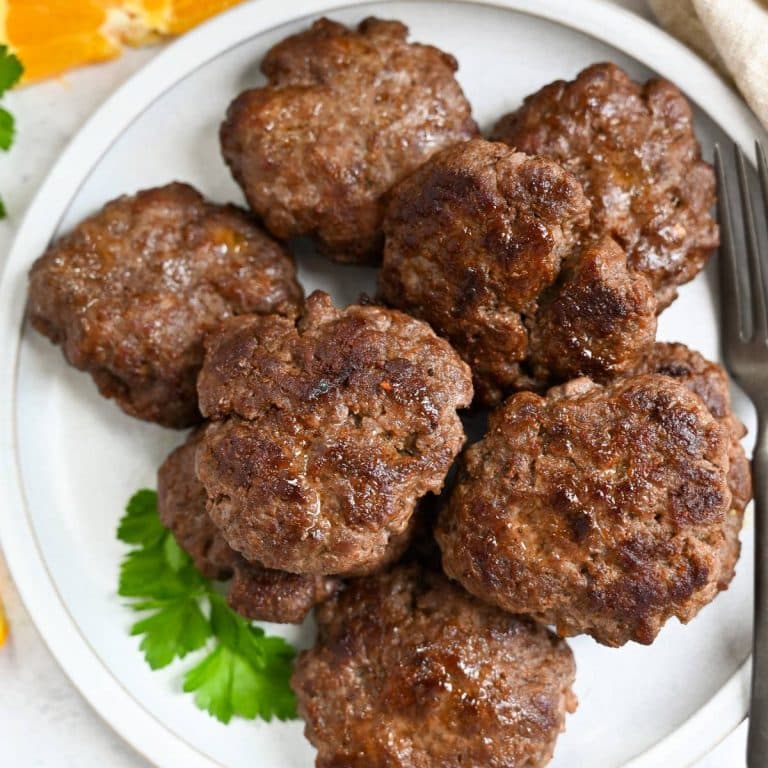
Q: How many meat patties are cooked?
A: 9